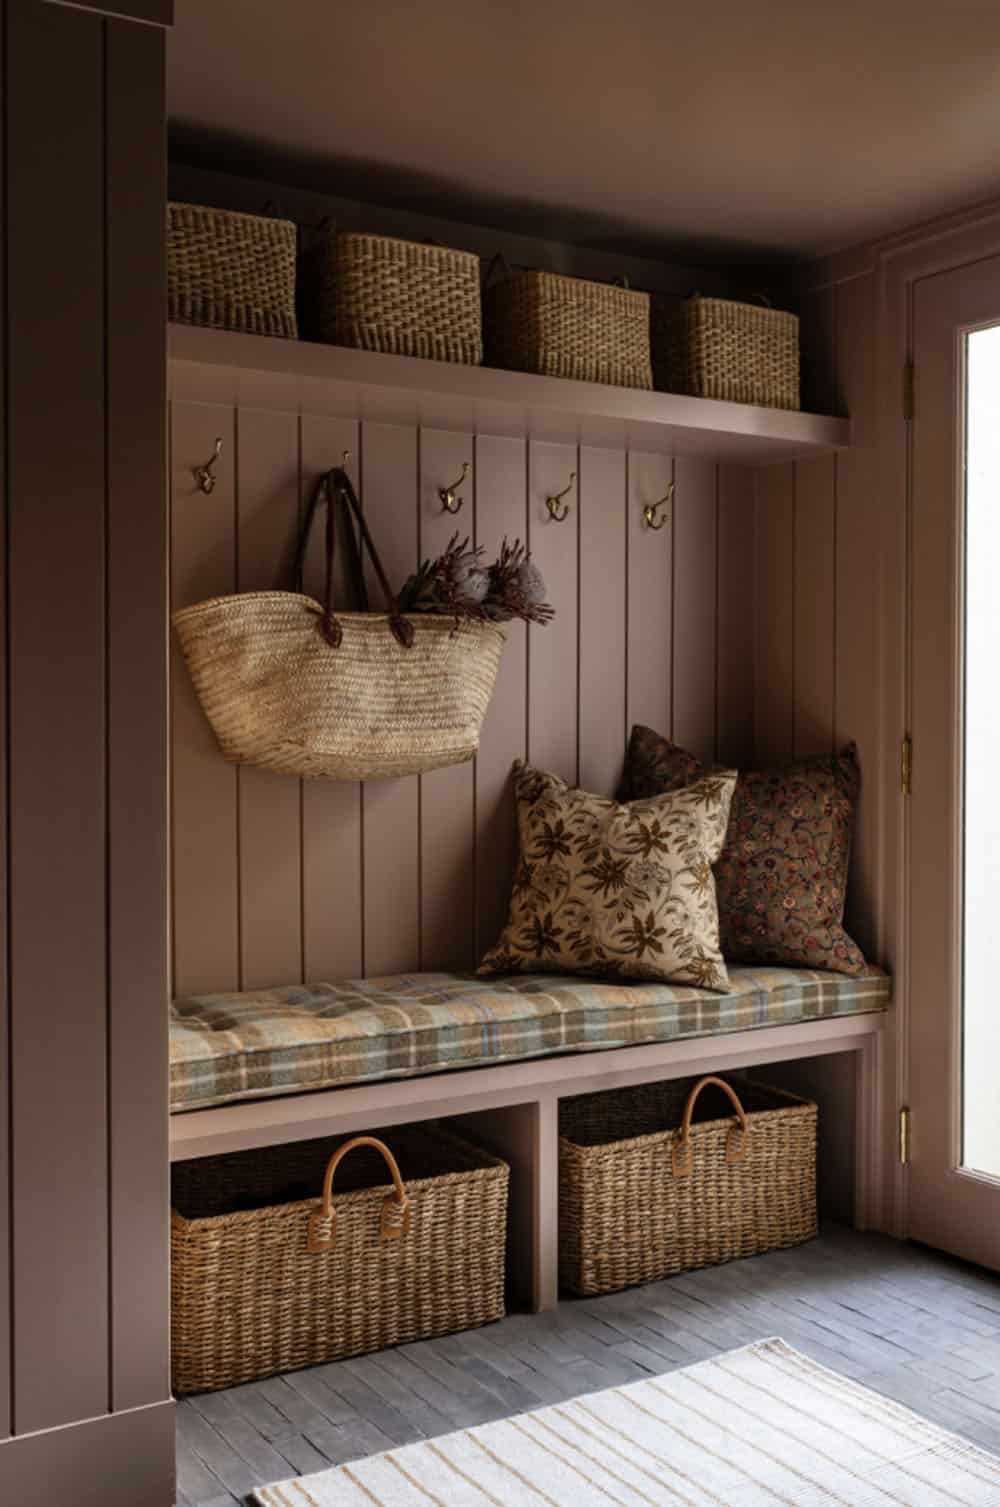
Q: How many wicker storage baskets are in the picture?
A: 6